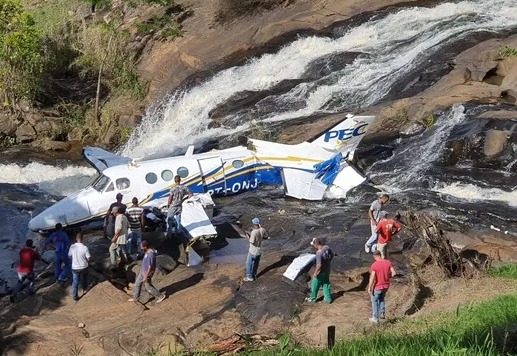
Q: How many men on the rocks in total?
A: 13